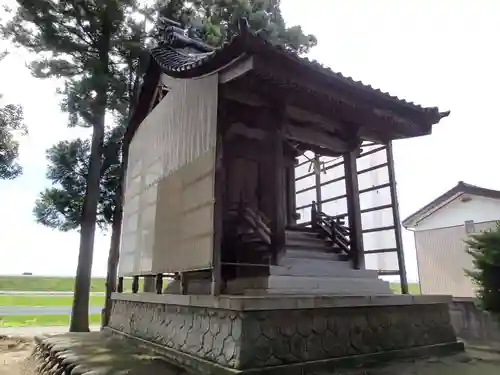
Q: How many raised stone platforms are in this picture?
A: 1